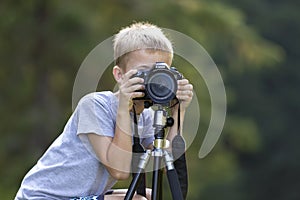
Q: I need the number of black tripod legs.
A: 3